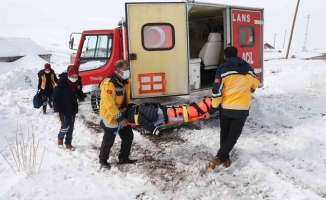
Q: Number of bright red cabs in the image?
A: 1